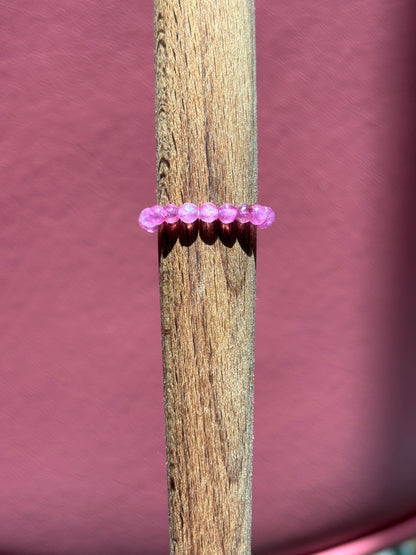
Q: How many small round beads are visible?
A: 9